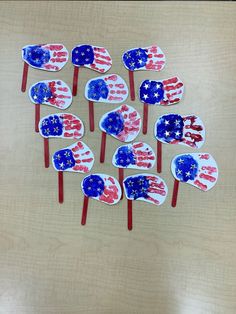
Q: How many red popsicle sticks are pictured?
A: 14